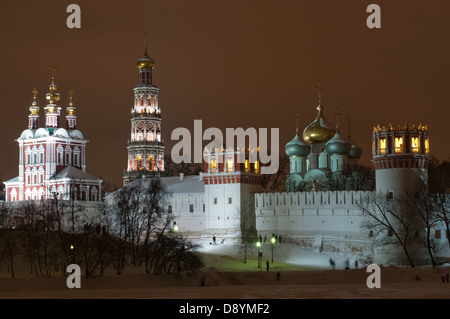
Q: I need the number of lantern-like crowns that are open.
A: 2